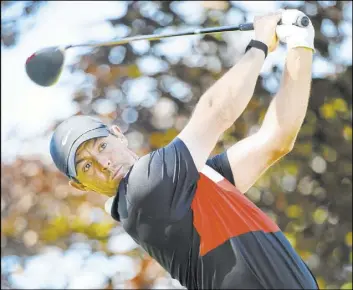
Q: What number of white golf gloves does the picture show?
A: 1